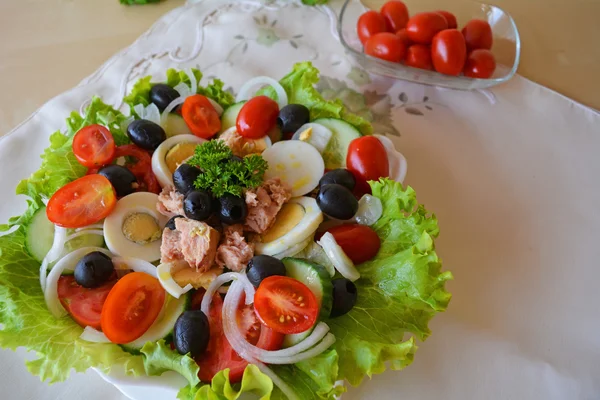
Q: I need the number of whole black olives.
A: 13